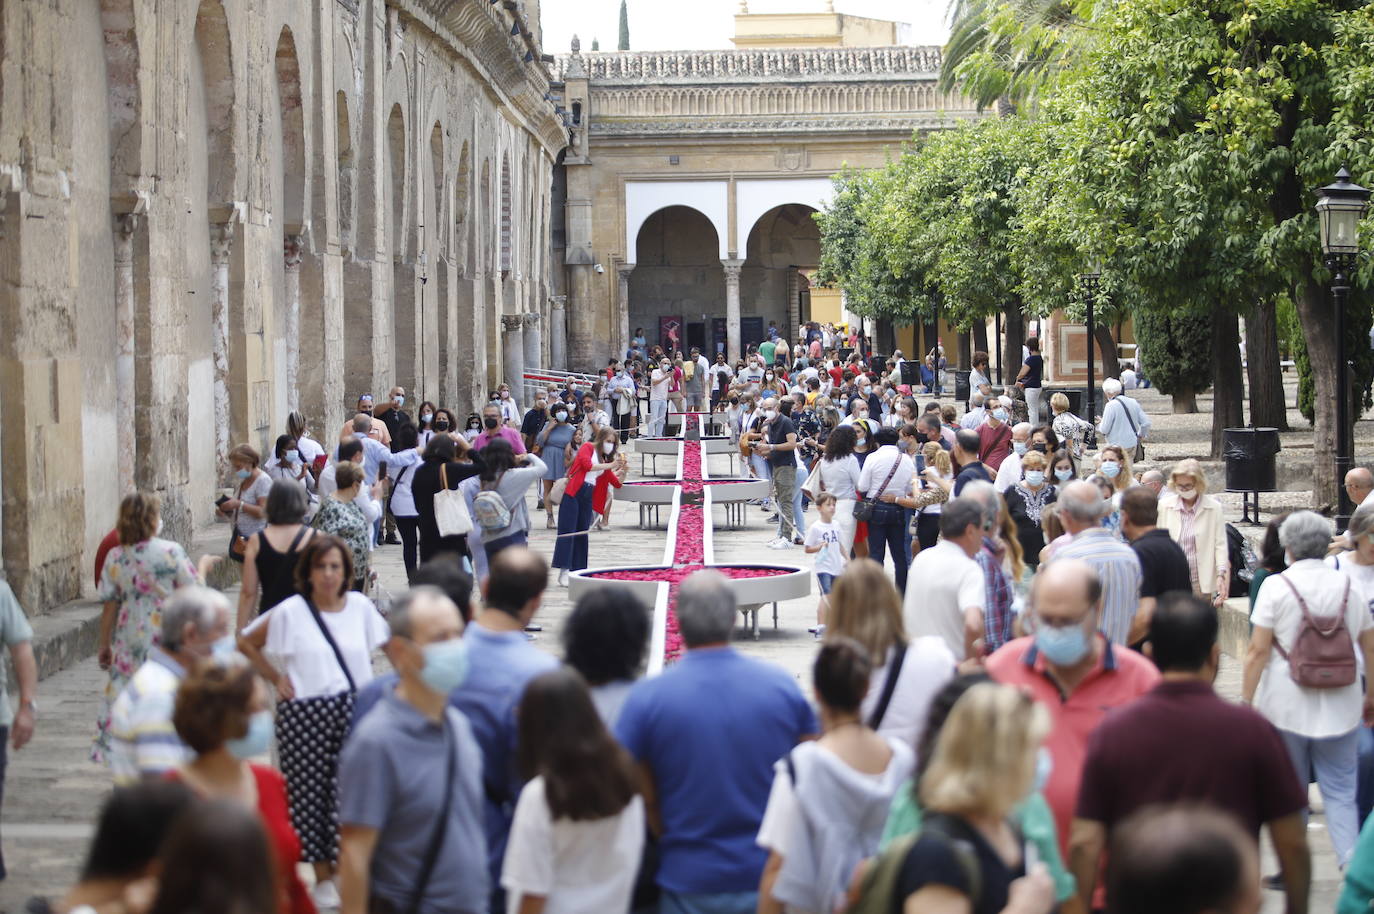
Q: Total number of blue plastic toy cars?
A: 0